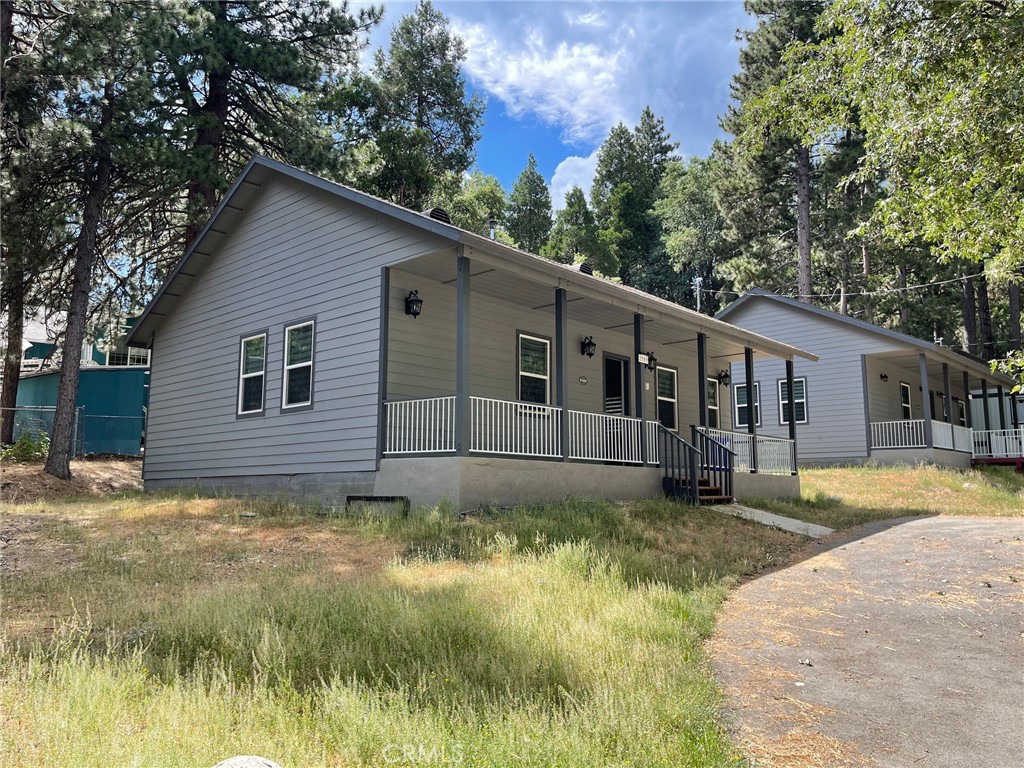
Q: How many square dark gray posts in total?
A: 12